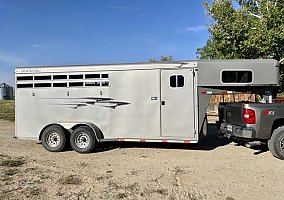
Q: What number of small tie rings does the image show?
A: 3